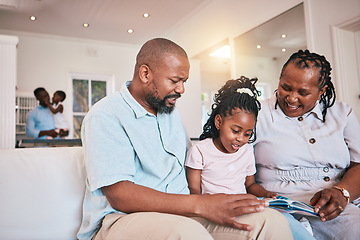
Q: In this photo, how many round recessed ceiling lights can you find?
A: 7